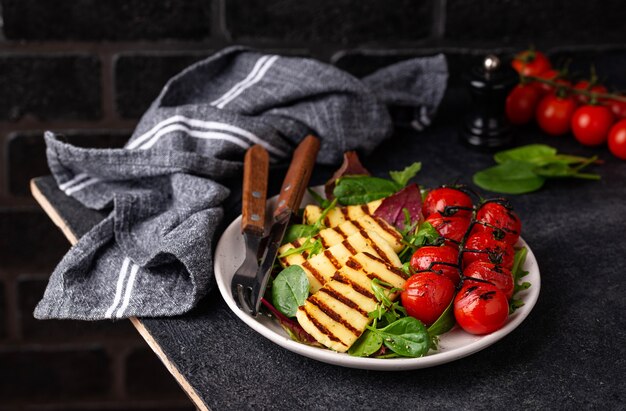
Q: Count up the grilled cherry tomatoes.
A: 8